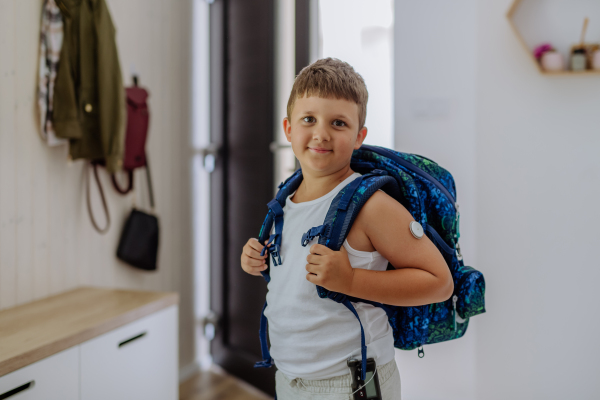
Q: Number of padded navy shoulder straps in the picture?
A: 2